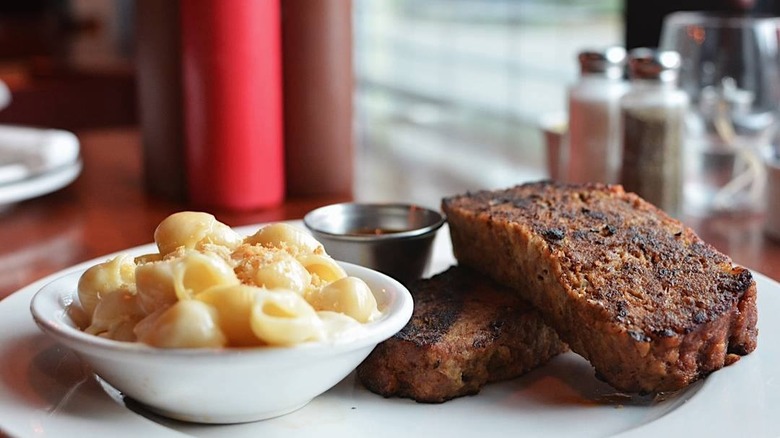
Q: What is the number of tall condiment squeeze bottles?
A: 3